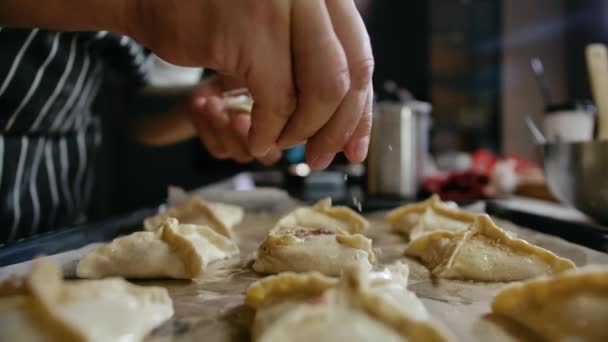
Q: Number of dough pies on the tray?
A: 9